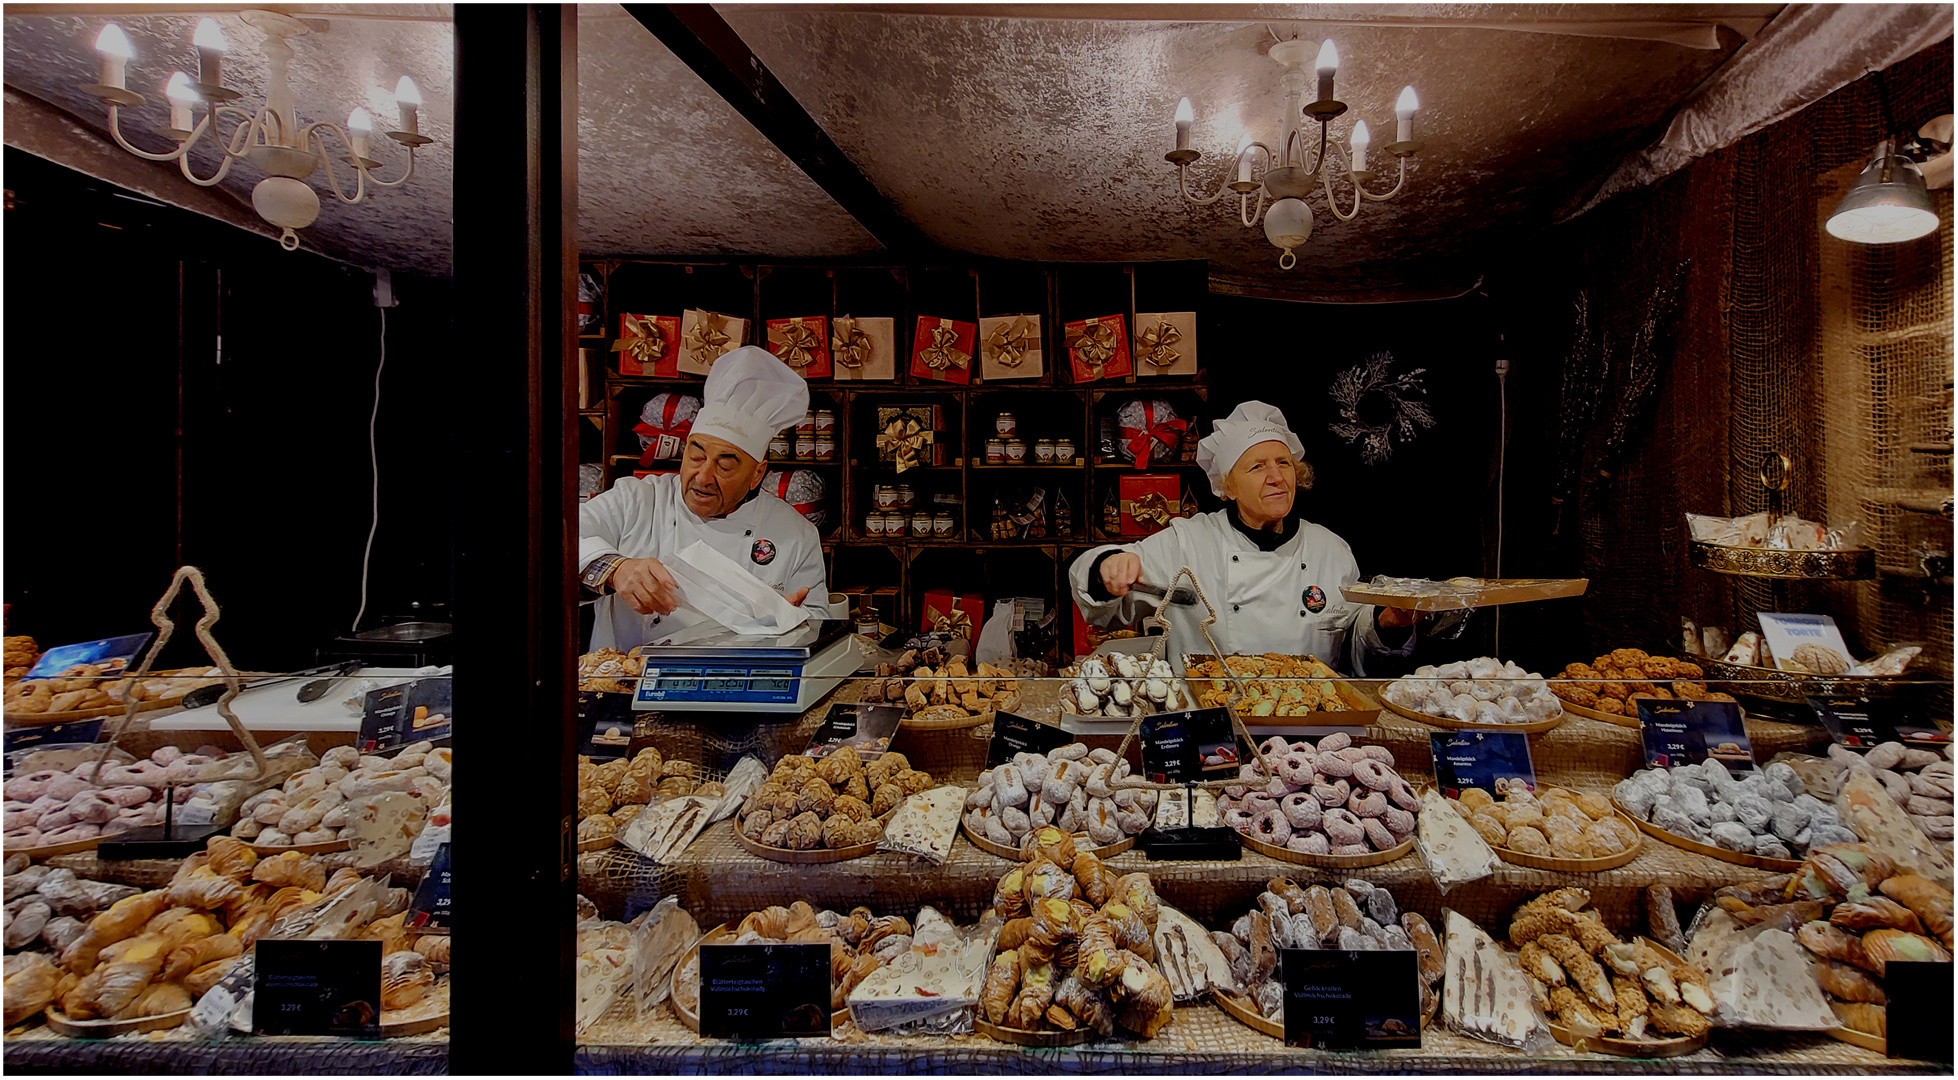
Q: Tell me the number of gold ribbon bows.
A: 11